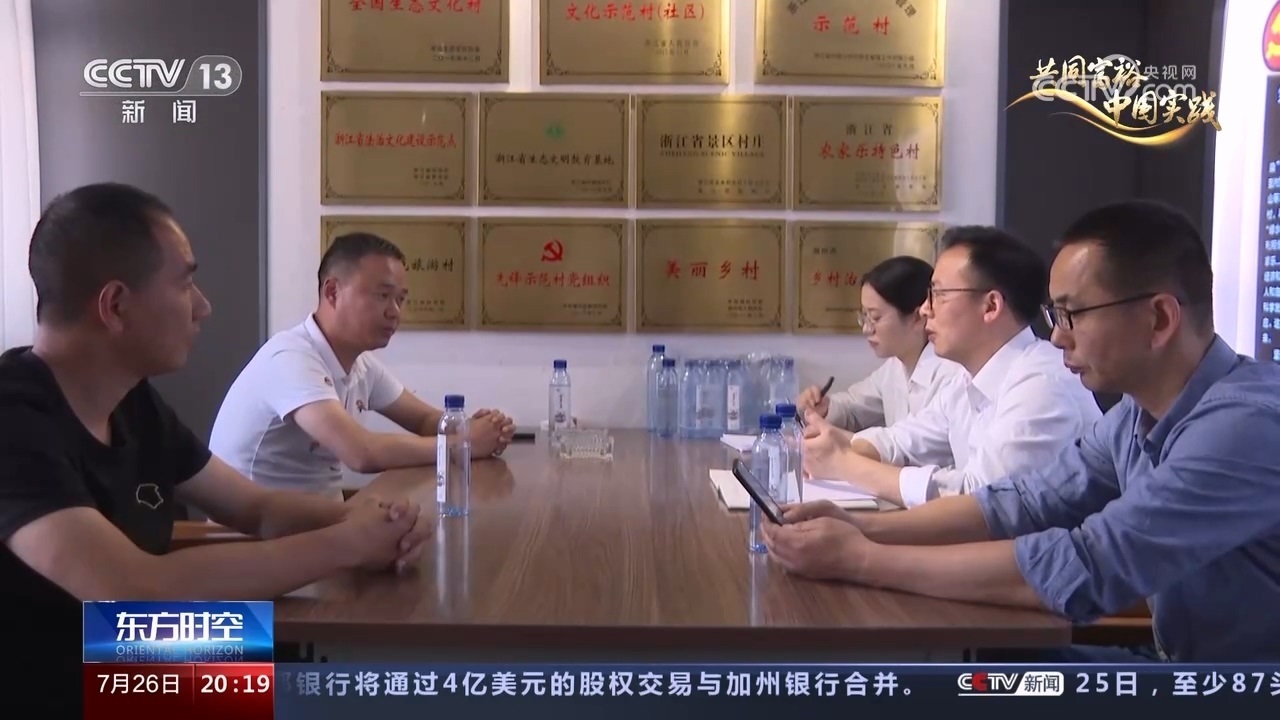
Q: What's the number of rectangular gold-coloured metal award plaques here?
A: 11